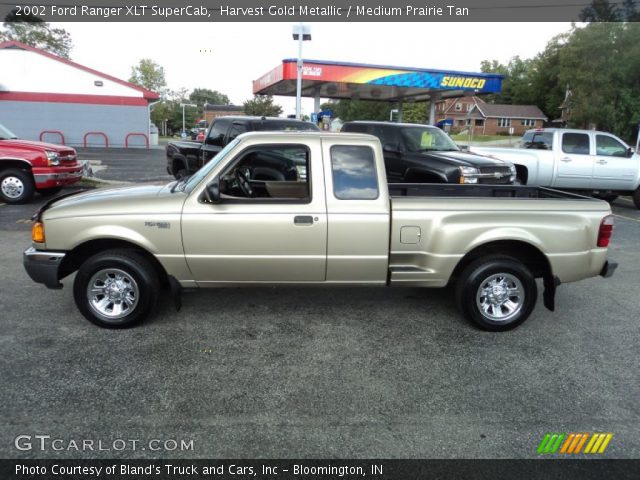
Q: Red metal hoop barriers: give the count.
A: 3